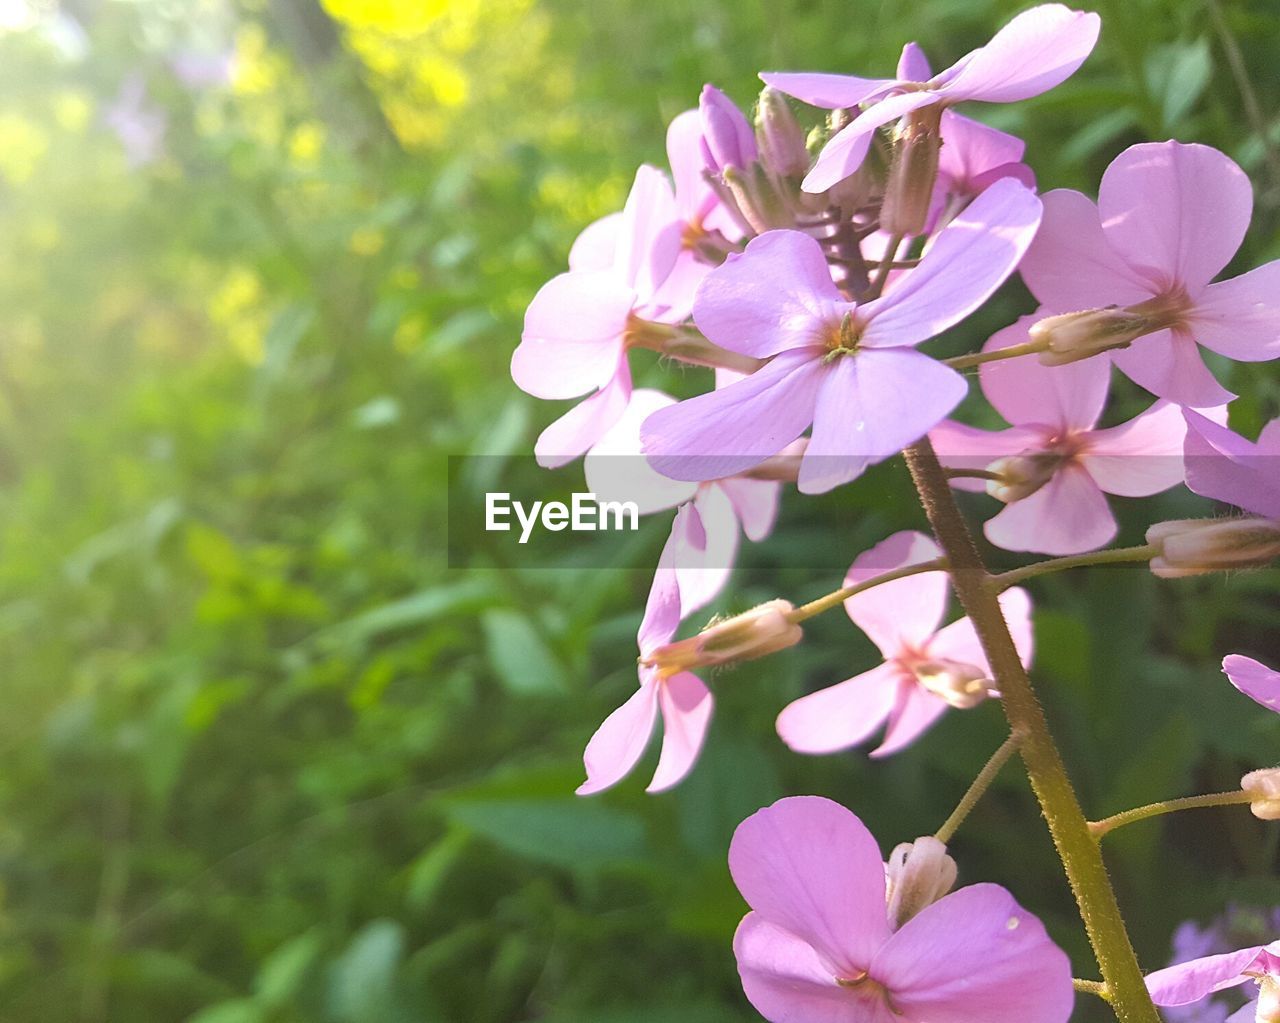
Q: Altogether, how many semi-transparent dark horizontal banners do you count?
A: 1